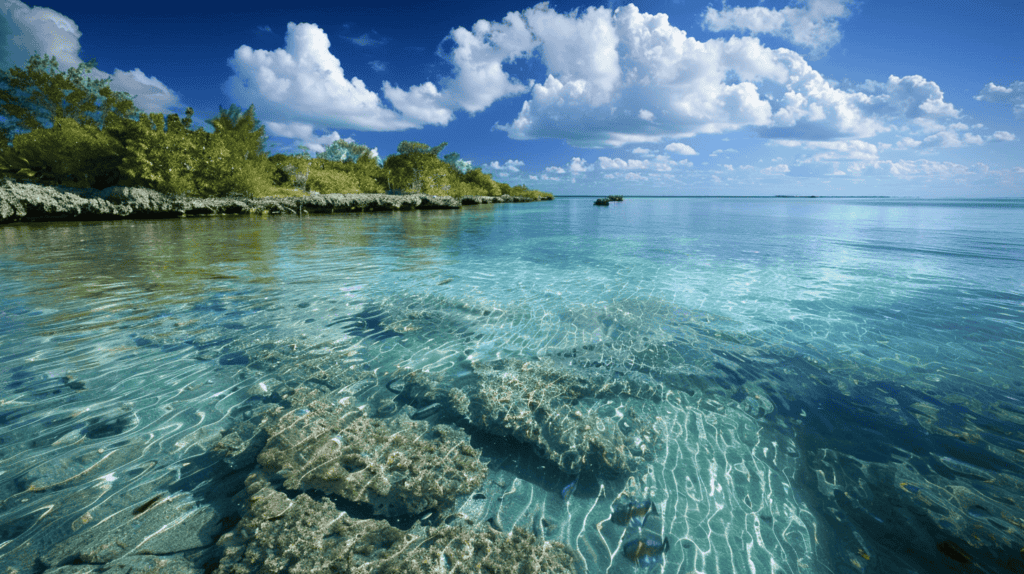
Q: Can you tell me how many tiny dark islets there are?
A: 2